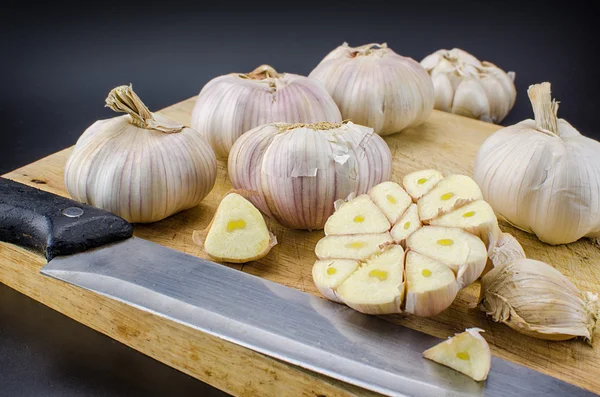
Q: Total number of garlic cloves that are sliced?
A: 13